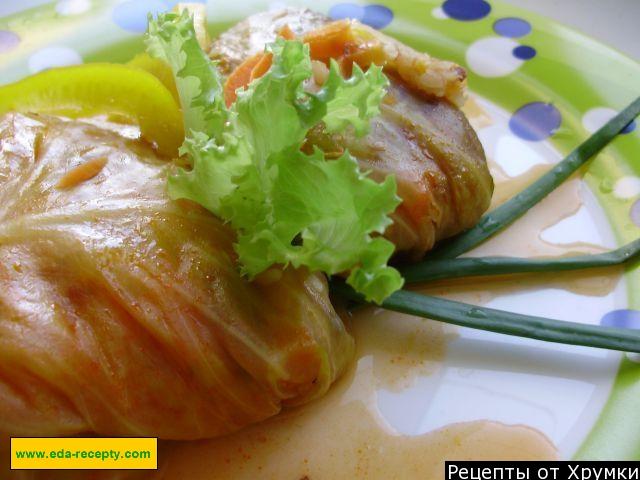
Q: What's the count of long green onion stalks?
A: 3